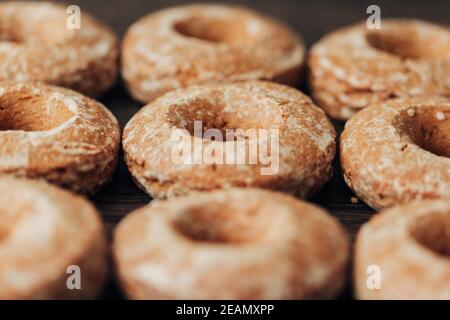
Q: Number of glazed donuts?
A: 9